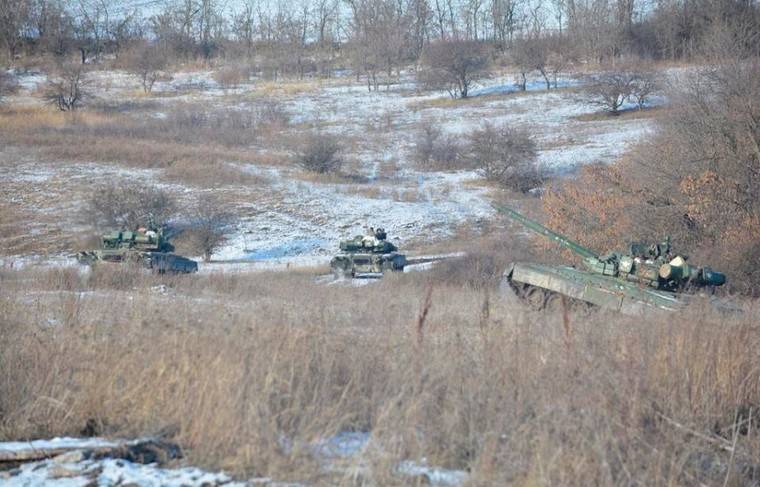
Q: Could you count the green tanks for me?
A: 3